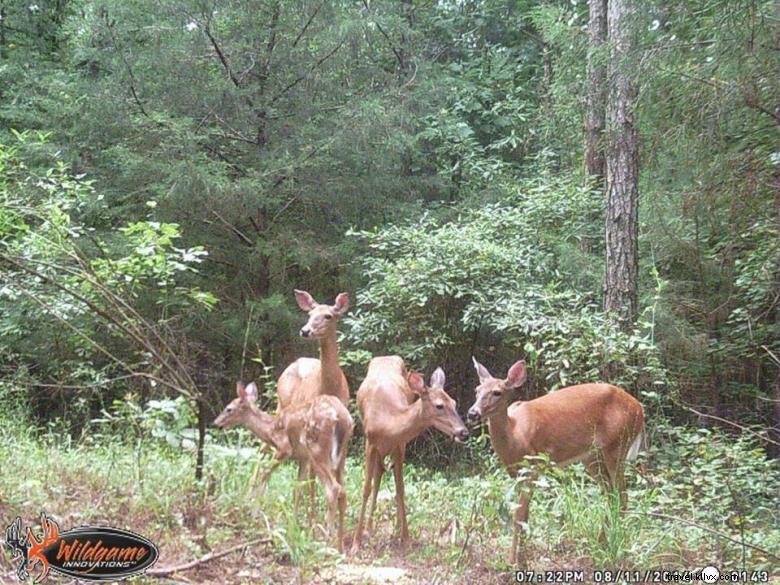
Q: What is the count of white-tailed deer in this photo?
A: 4